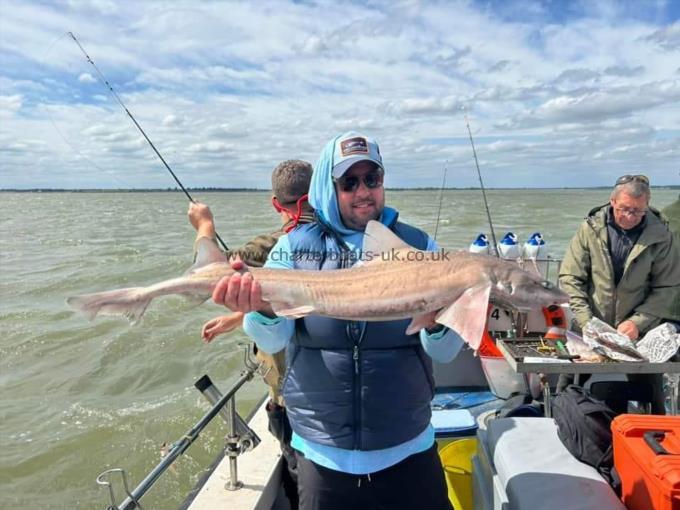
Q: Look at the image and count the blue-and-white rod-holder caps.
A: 3